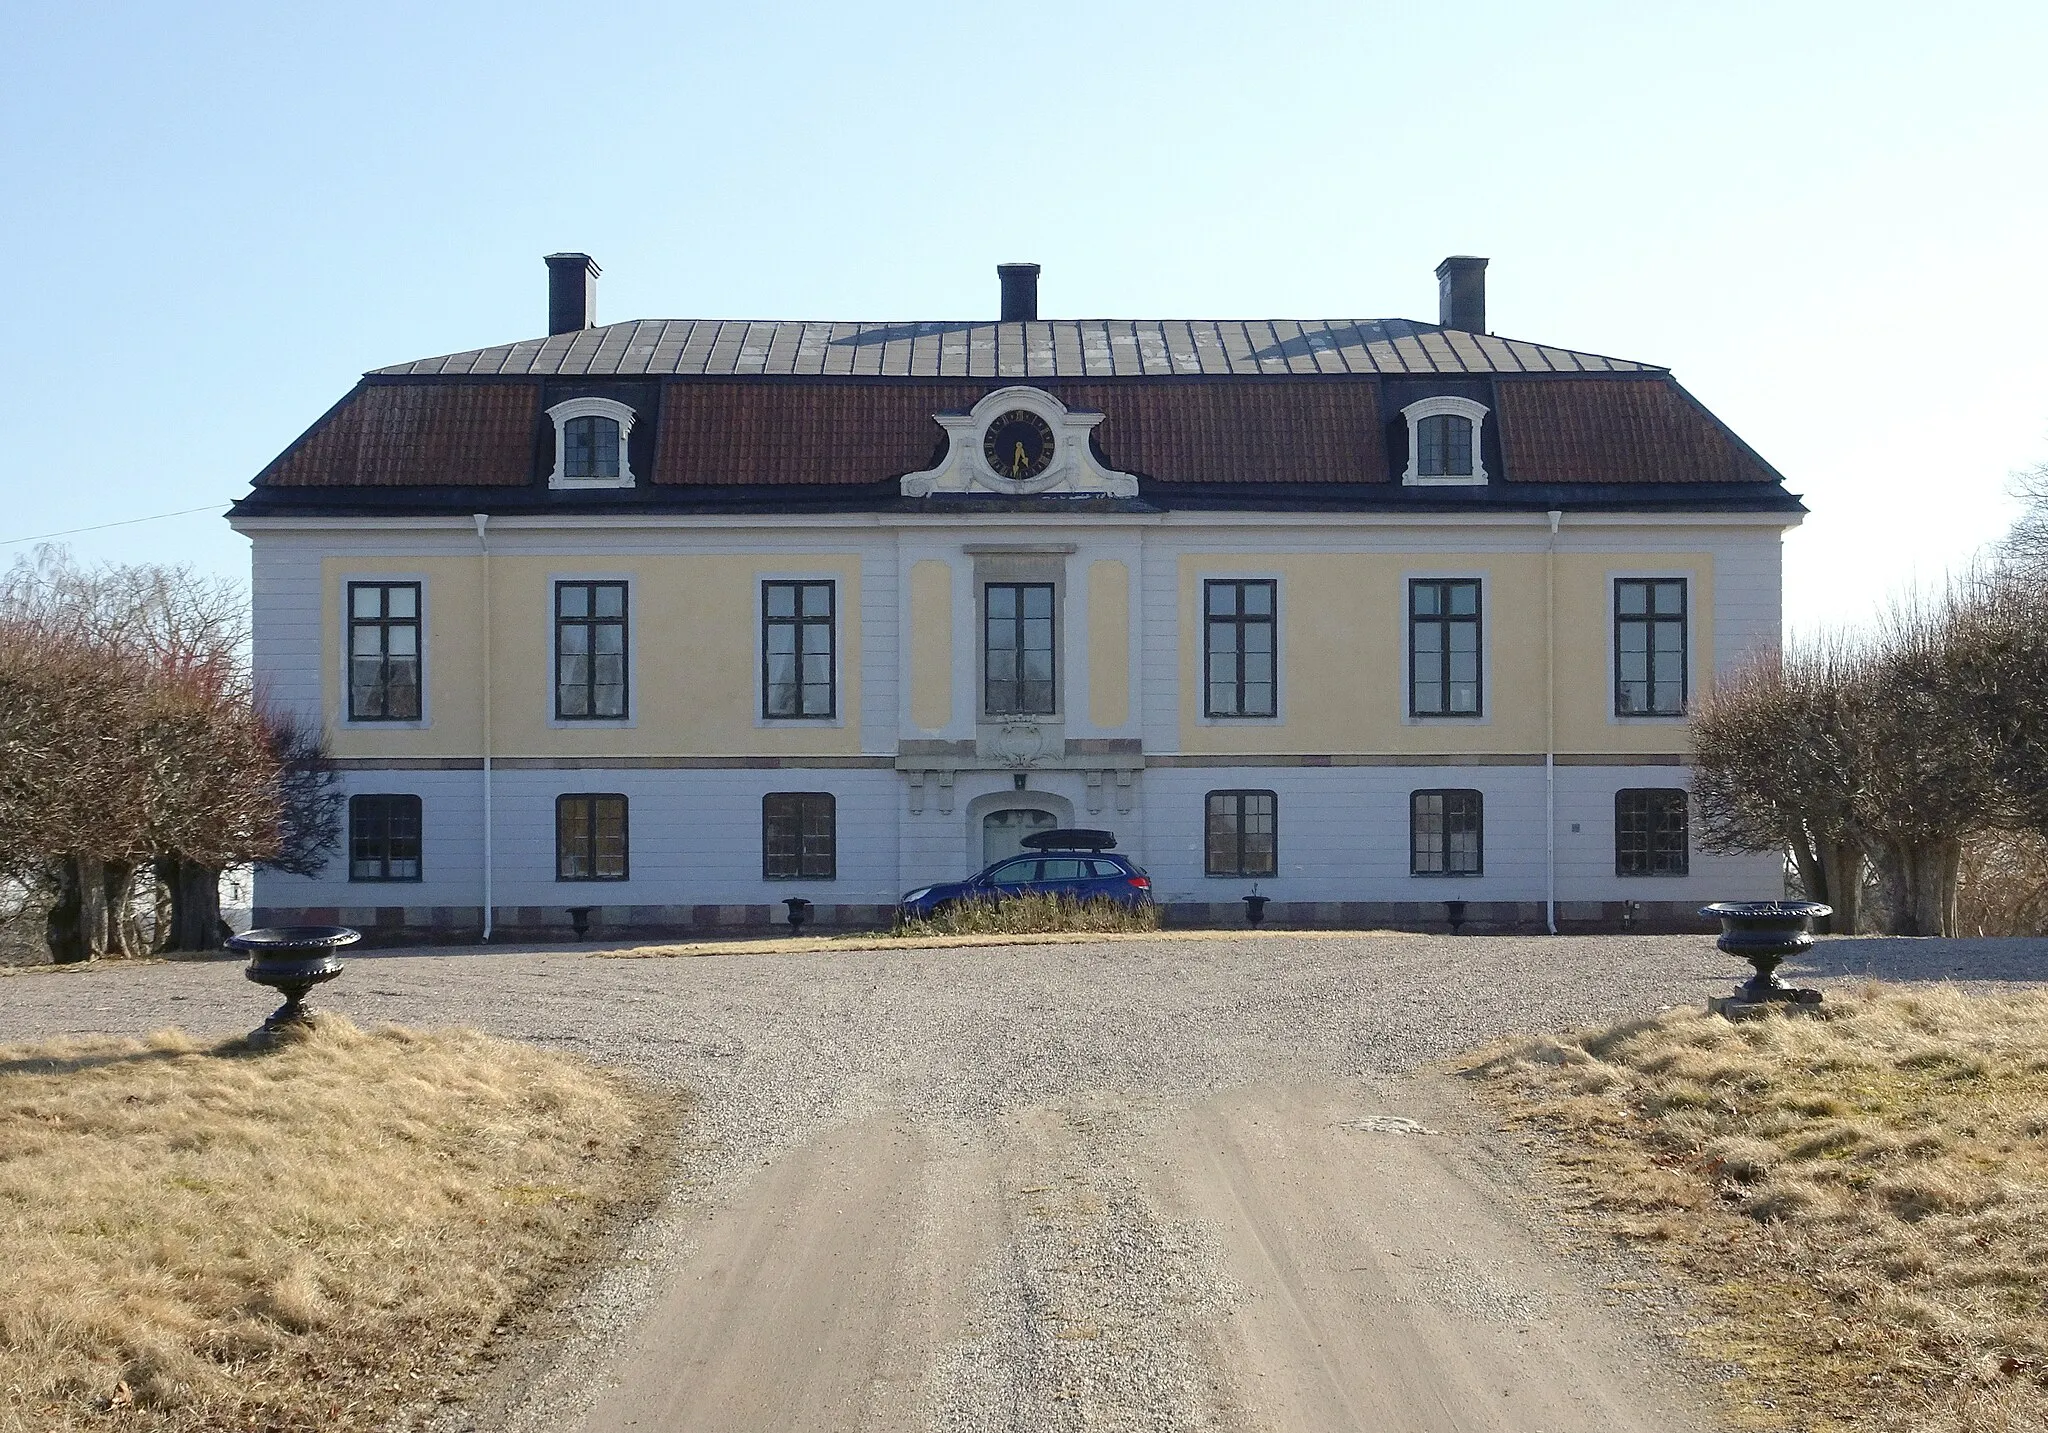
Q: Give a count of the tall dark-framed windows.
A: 7